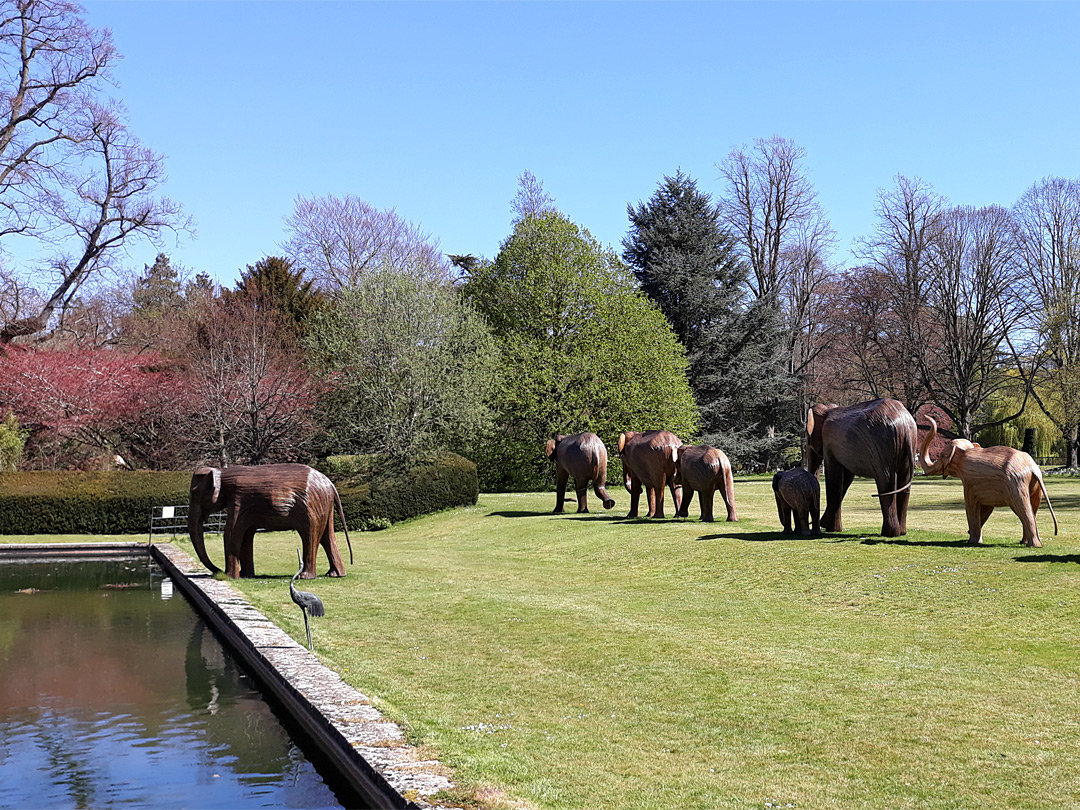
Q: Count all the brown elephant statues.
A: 7